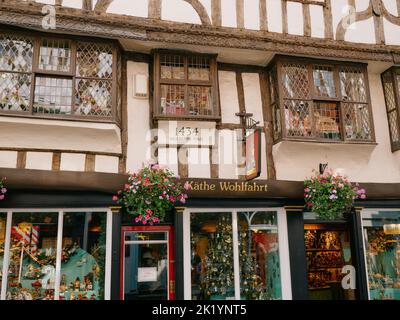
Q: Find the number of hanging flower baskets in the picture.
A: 2